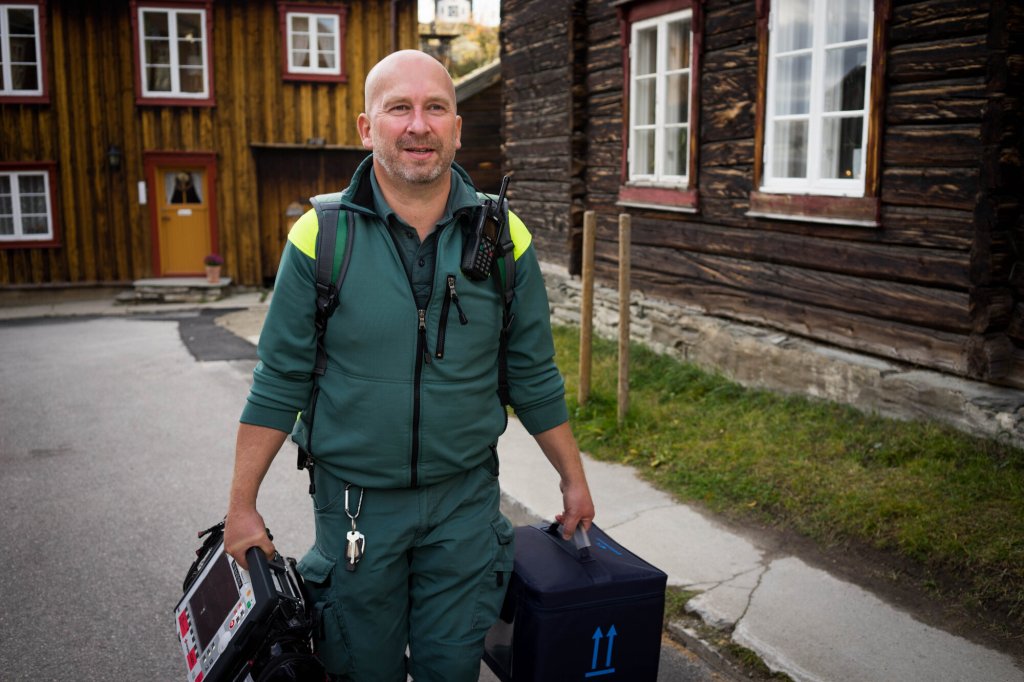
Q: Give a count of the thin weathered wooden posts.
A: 2